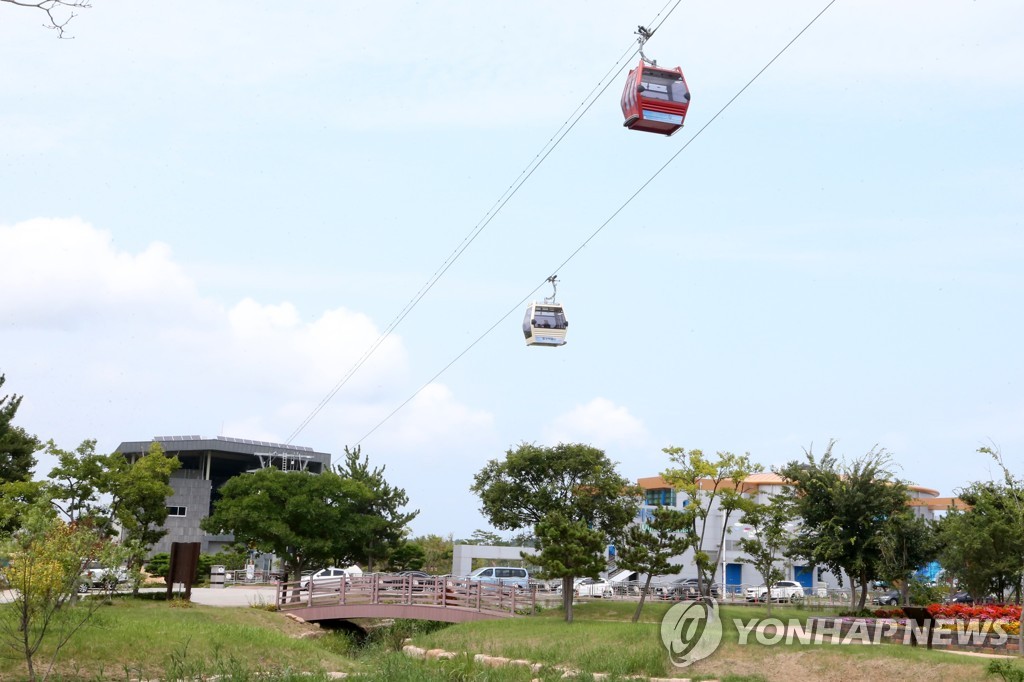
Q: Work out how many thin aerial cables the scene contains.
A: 3